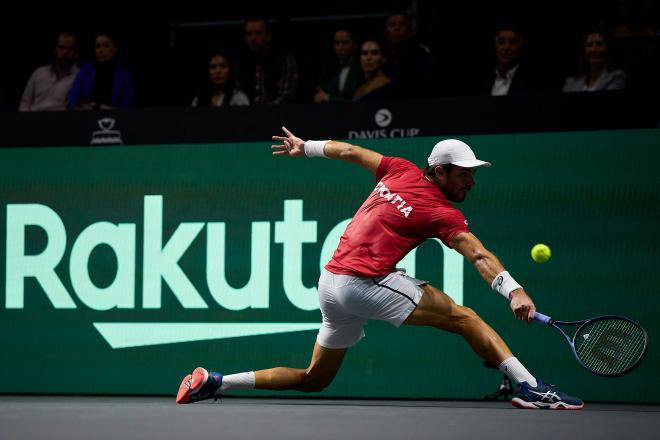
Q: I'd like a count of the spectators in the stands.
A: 9